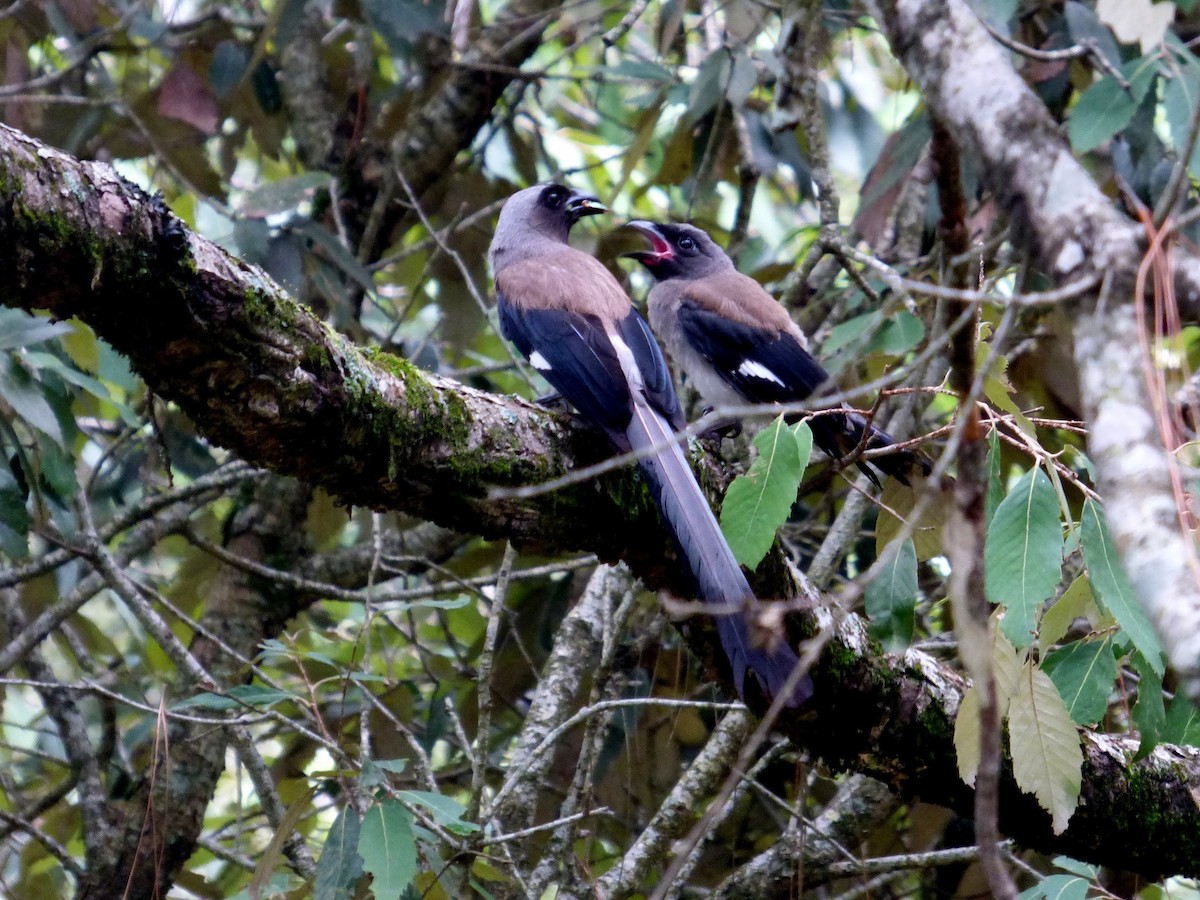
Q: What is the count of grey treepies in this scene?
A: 2